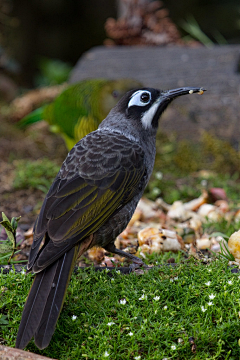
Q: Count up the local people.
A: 0